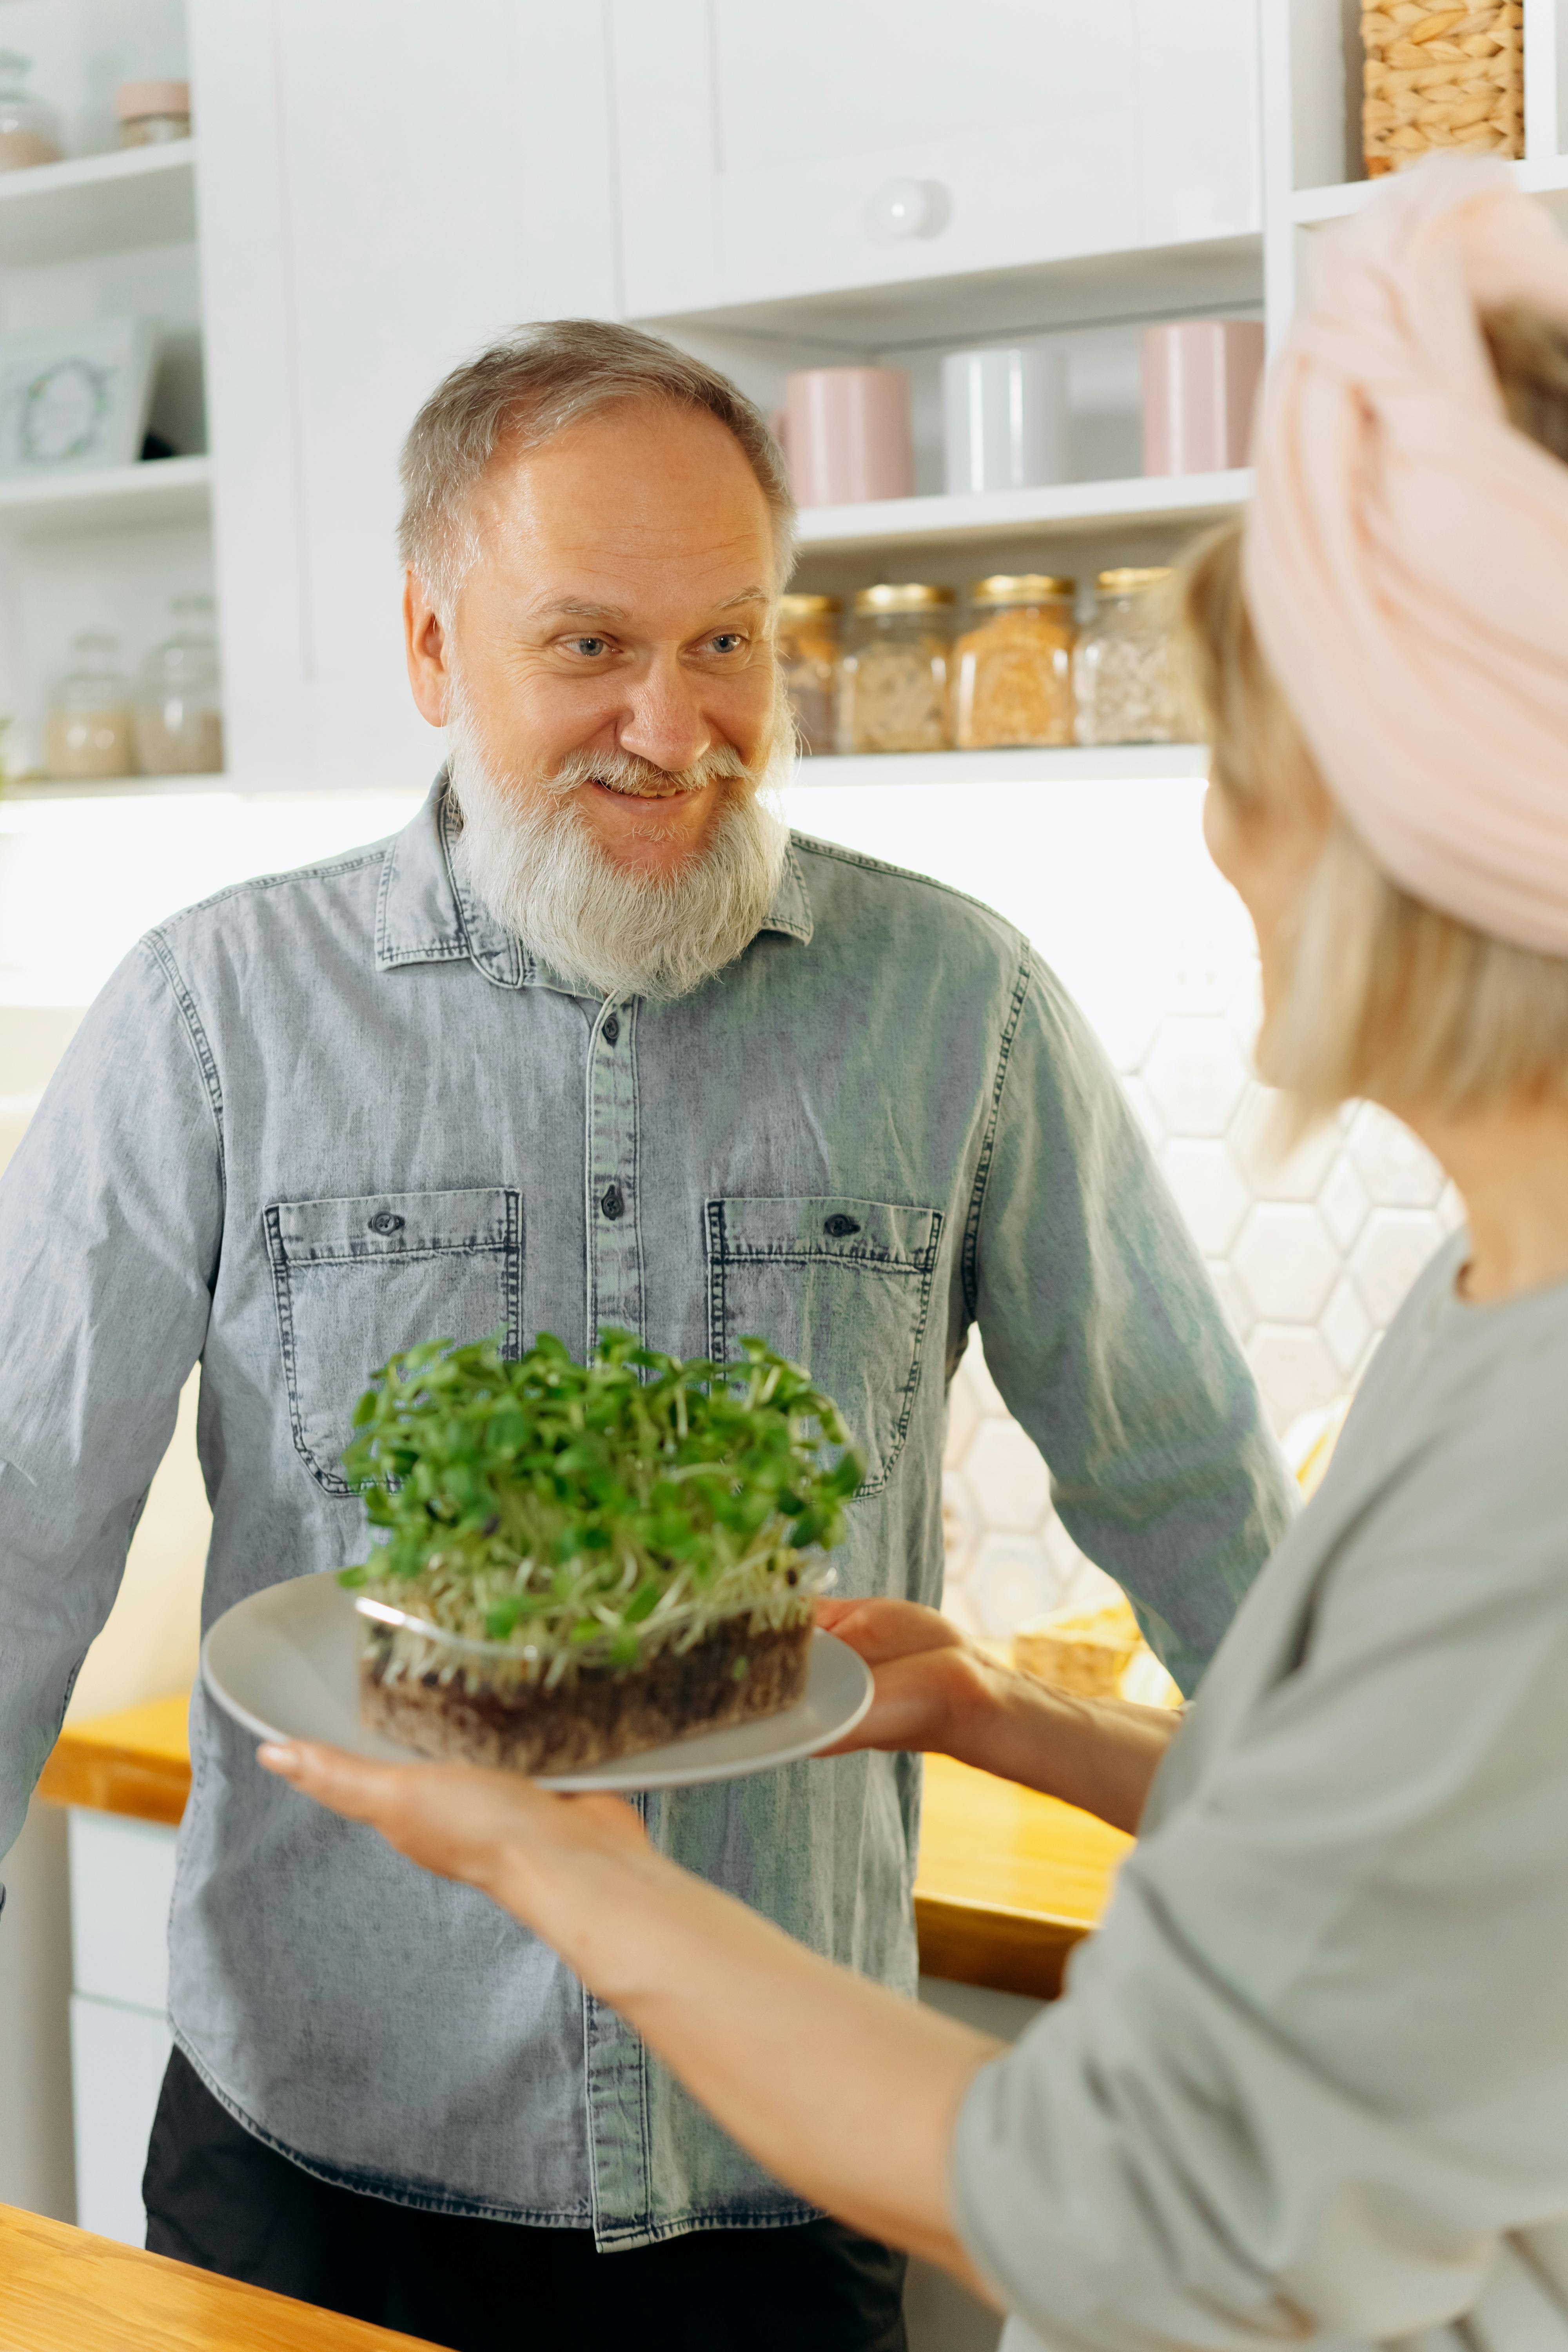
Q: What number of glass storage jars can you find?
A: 8